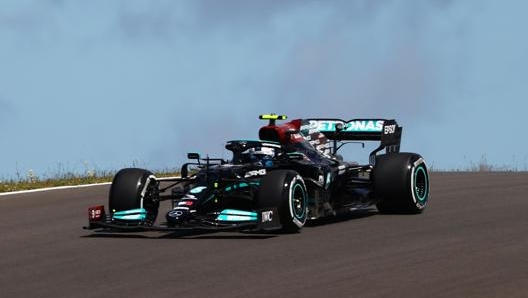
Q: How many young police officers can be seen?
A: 0